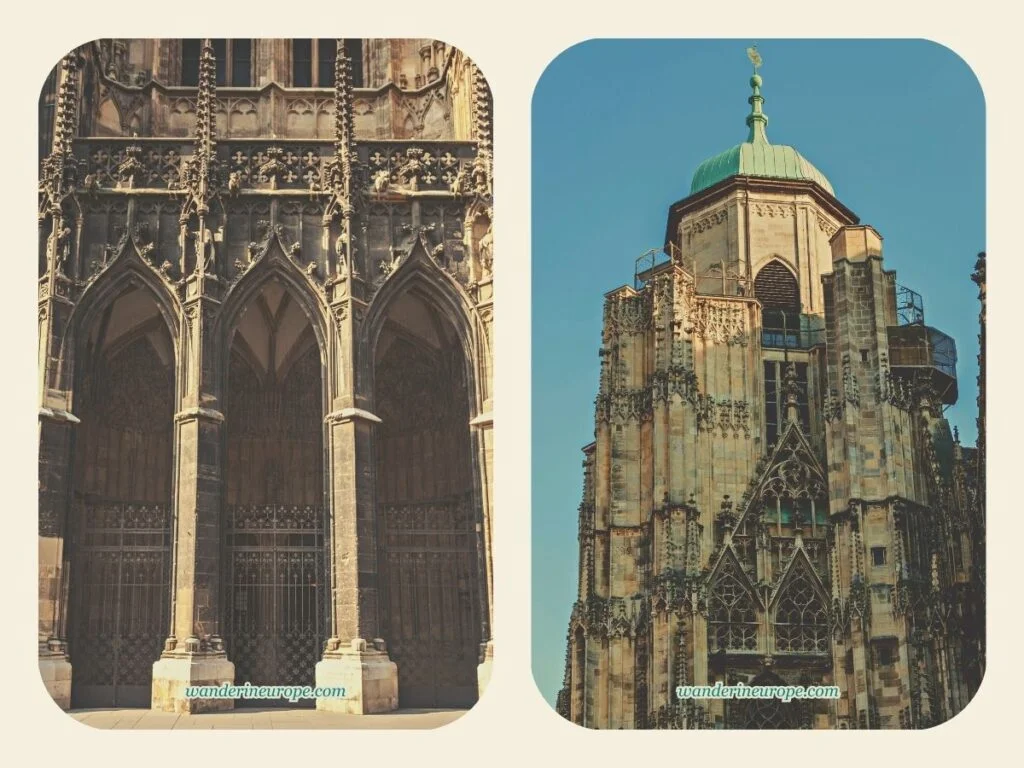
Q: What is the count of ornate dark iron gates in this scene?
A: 3